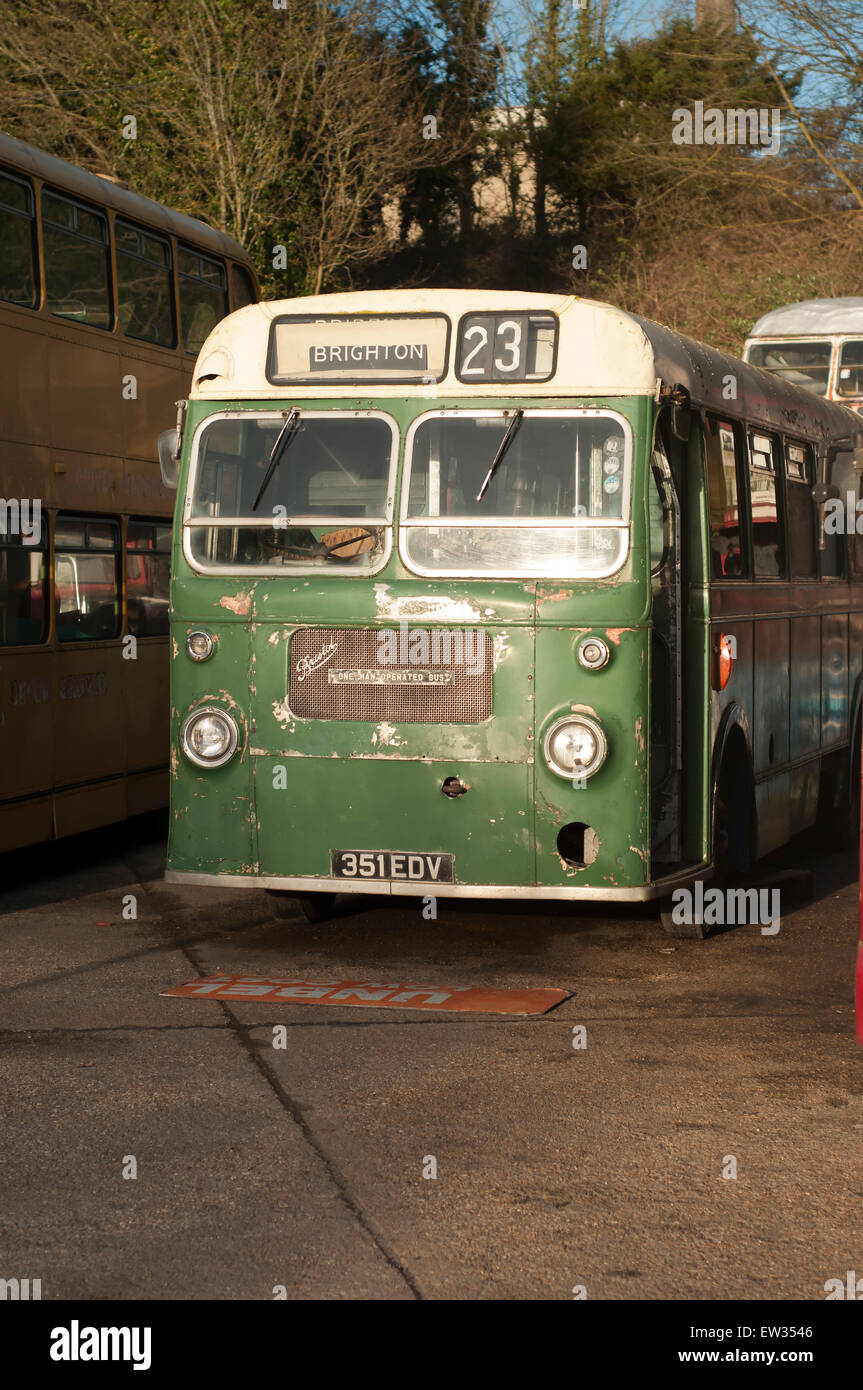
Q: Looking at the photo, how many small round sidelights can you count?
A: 2